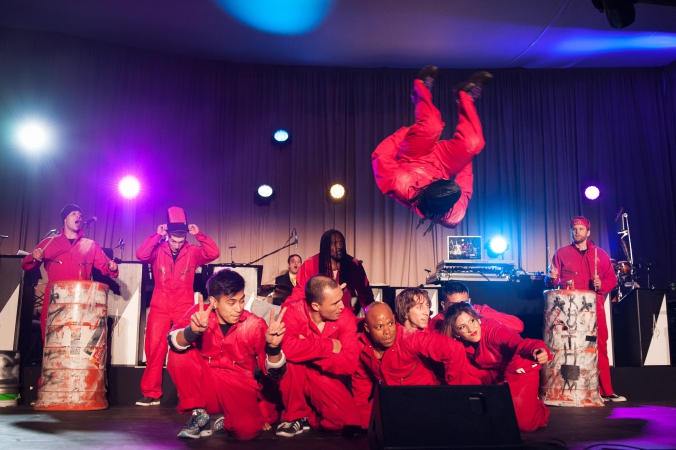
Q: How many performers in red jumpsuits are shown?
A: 11